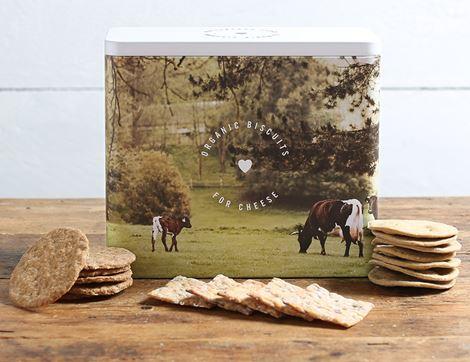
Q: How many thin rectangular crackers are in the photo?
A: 5